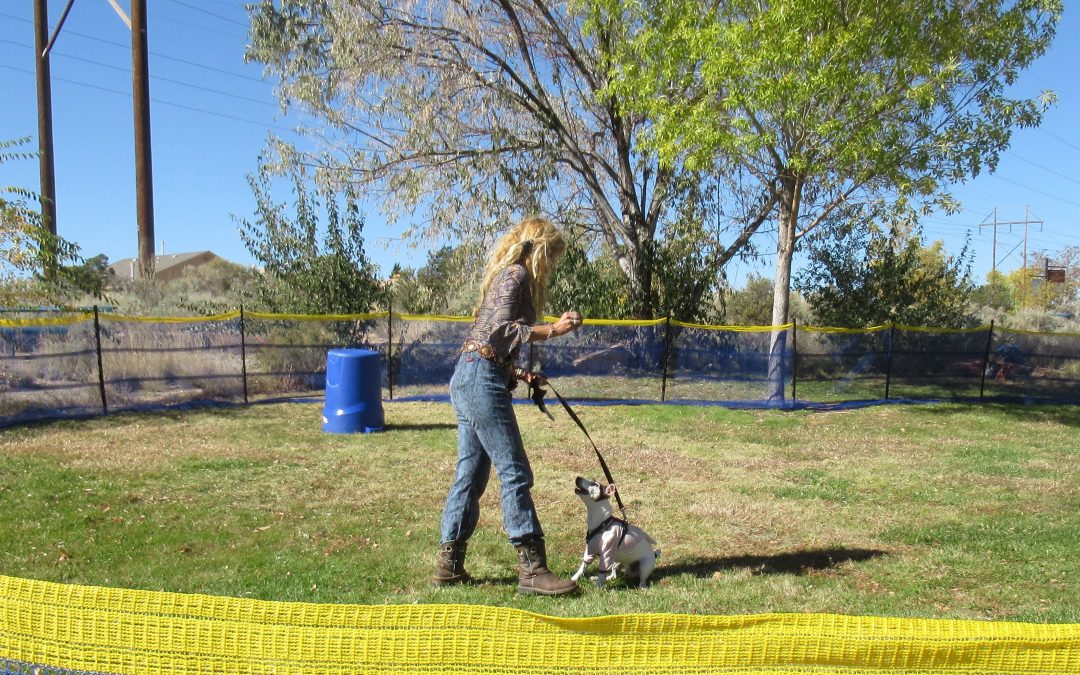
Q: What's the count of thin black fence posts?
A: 8